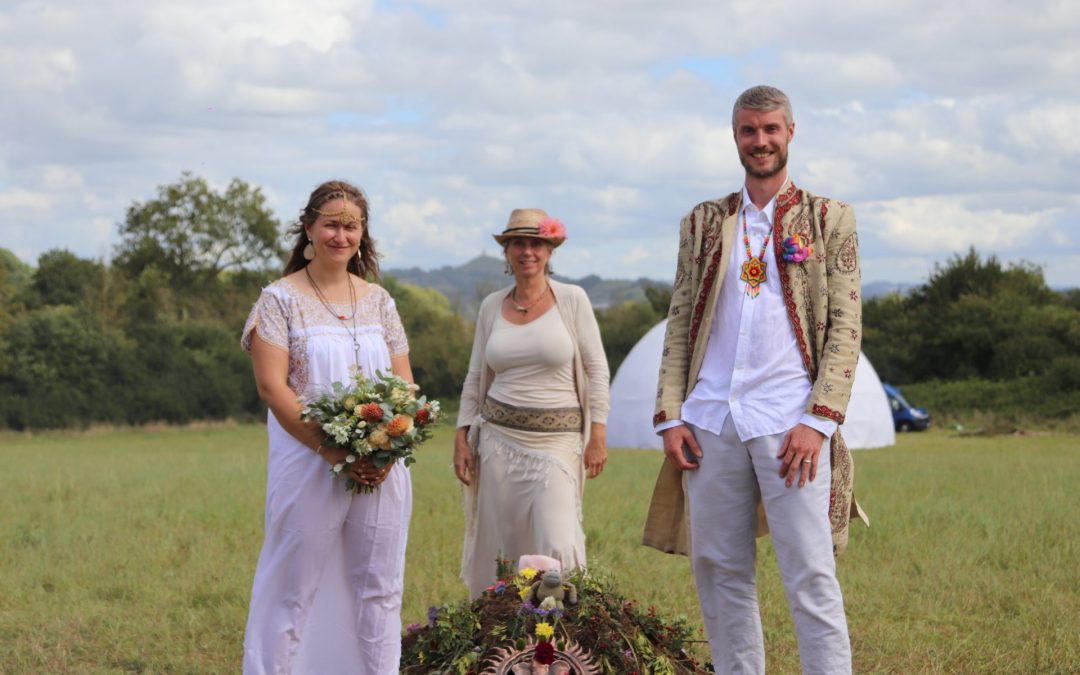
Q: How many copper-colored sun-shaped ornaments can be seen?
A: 1